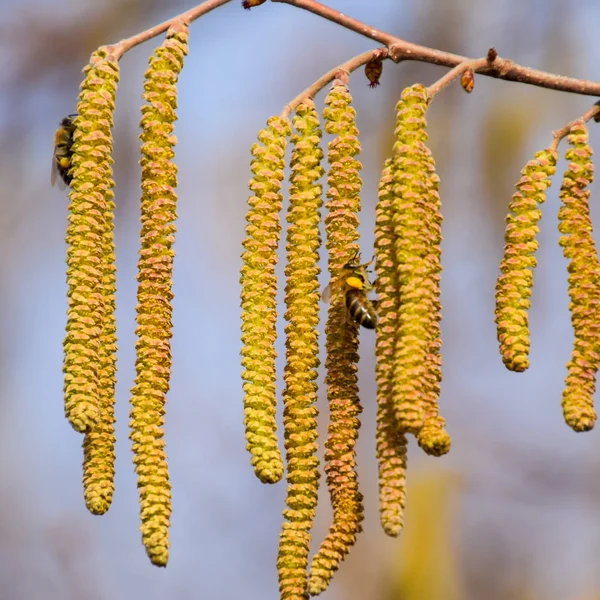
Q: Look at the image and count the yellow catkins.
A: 11